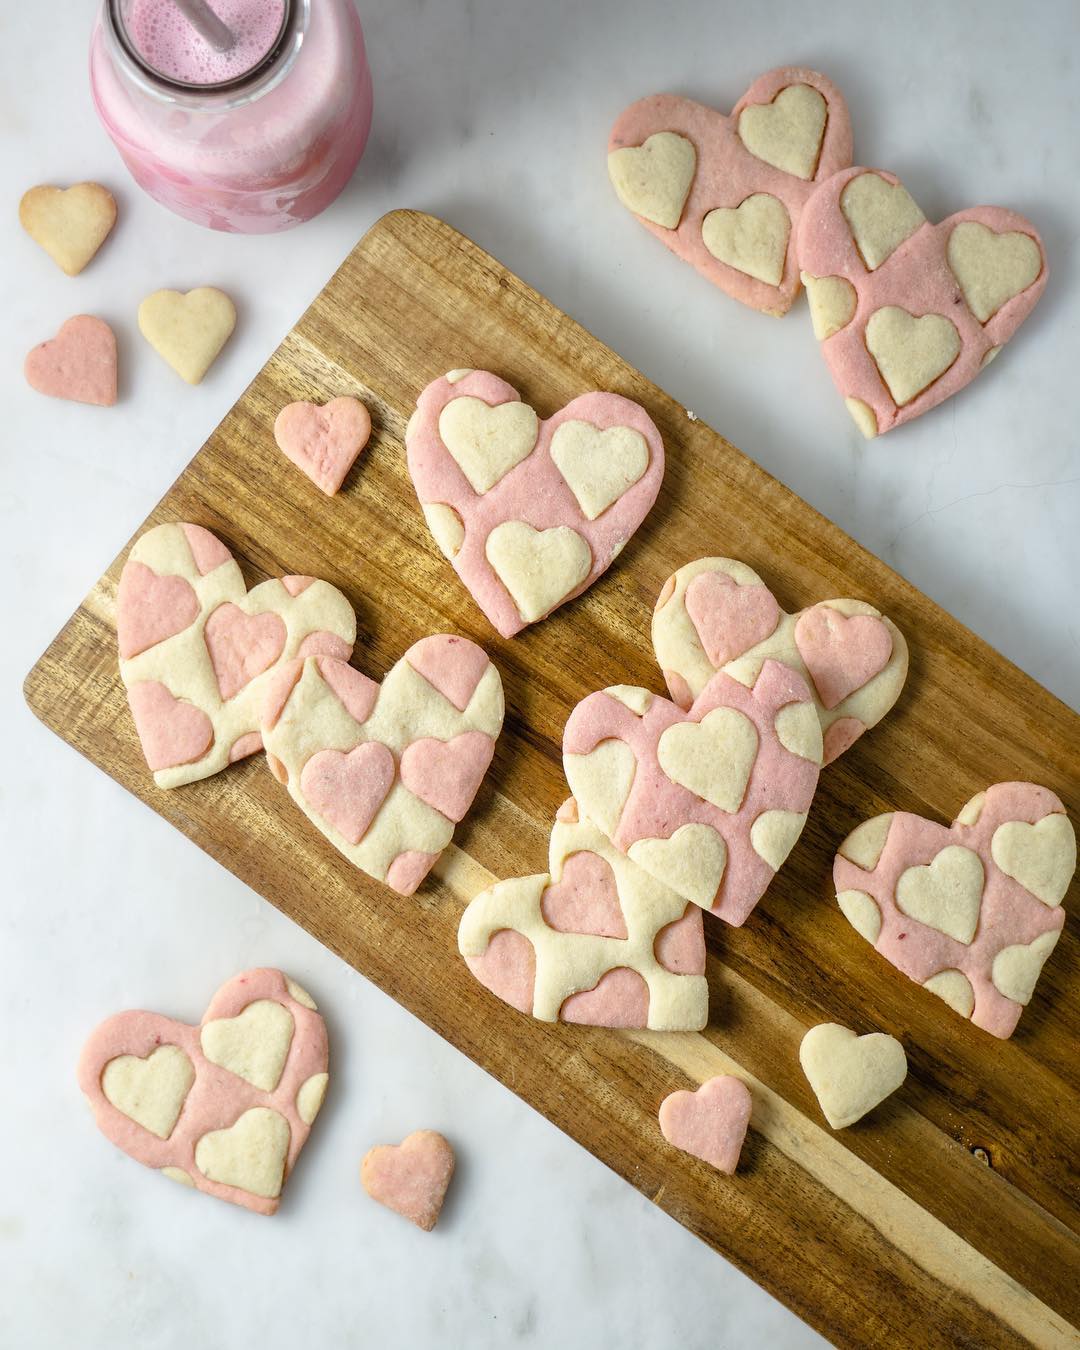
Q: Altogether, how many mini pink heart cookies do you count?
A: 4